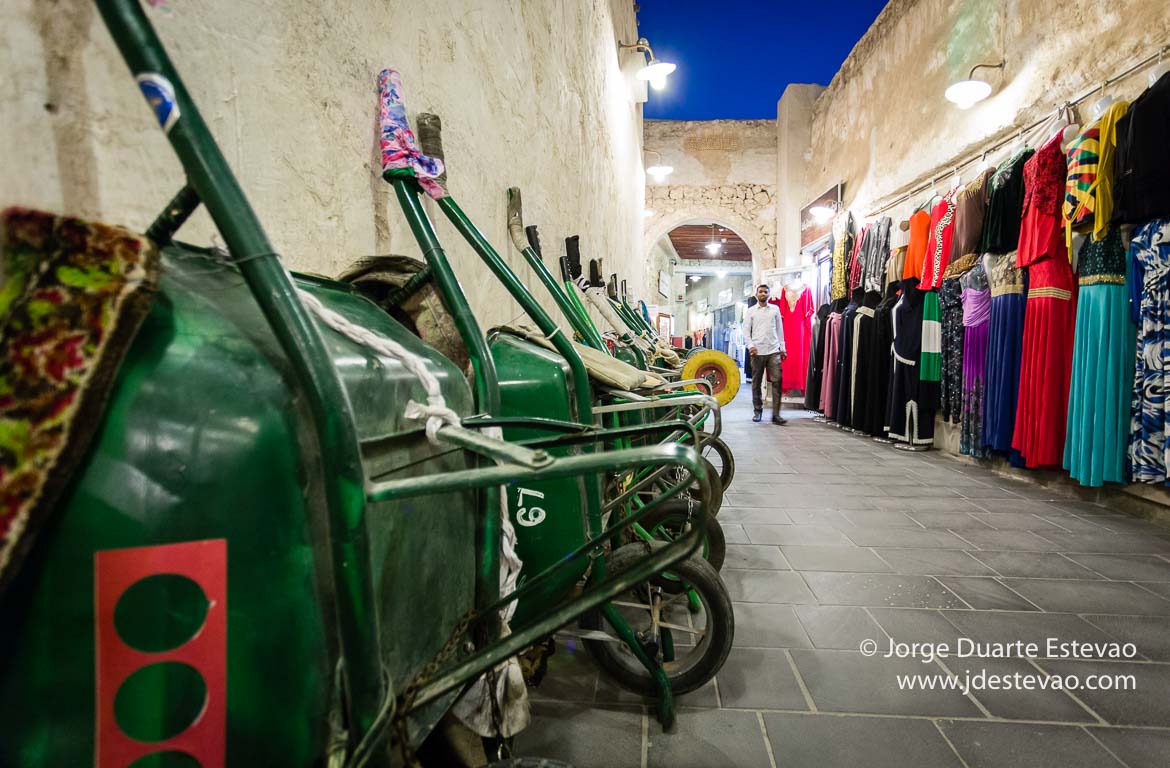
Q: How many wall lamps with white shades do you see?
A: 4